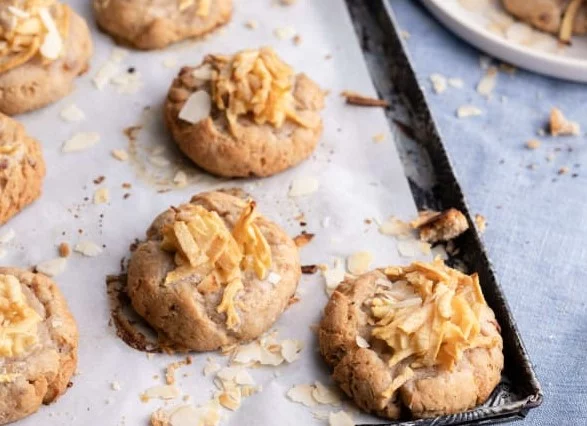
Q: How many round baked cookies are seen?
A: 8